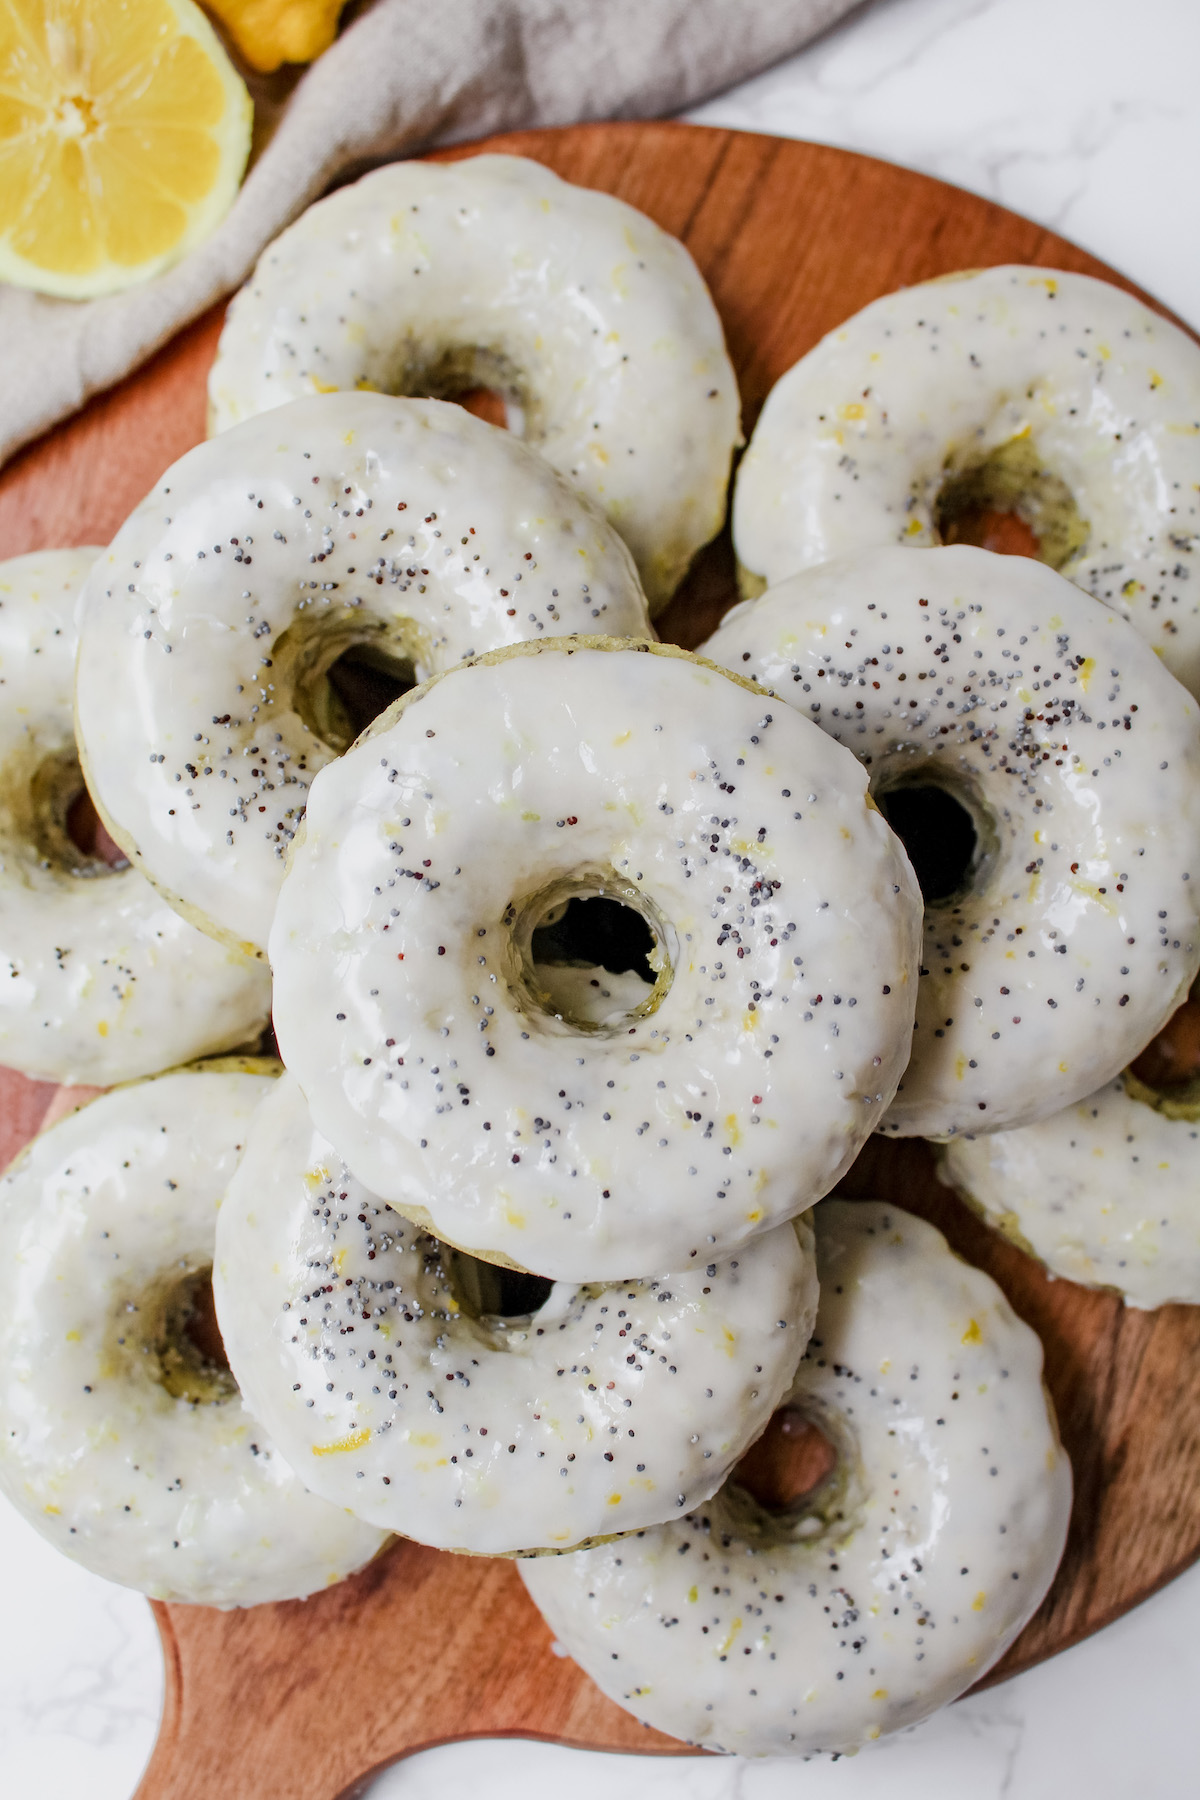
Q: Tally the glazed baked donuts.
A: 10